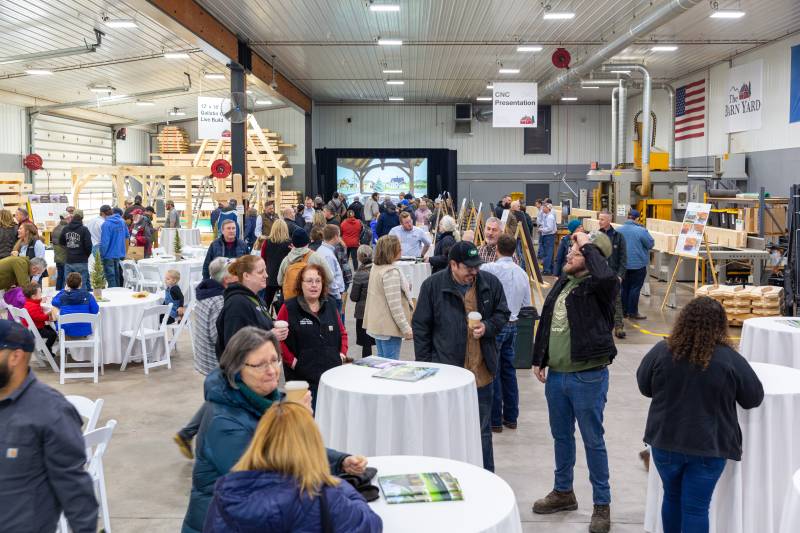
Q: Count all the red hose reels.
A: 3